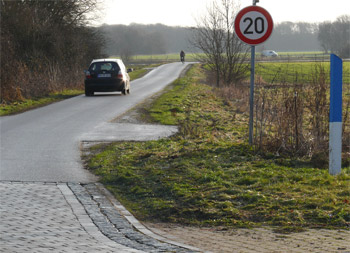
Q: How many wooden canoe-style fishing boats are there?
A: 0